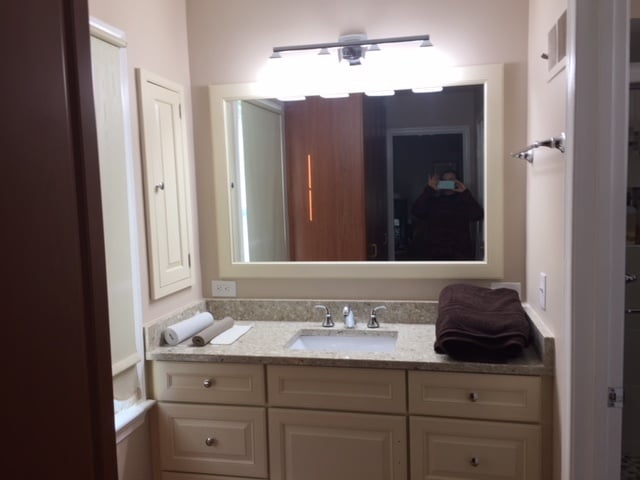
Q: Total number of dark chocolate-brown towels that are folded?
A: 1